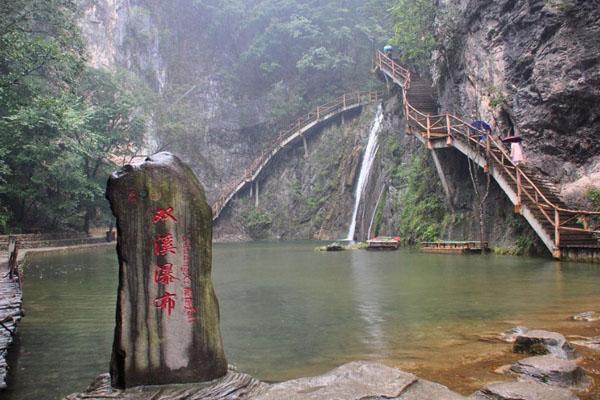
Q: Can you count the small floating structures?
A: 2